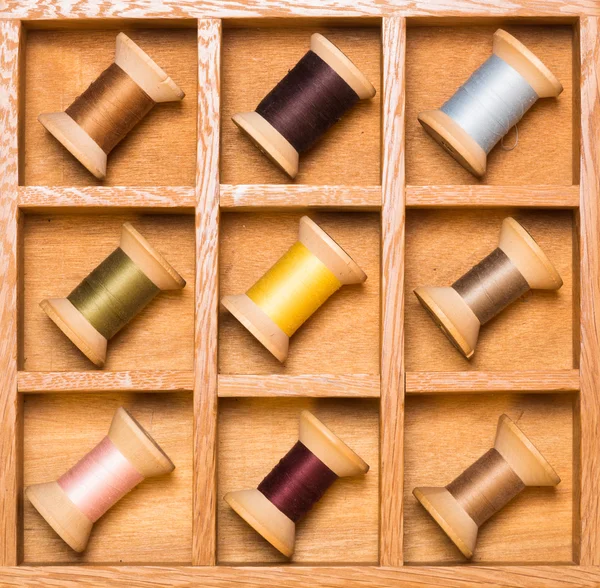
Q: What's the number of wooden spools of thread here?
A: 9